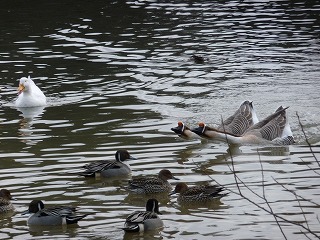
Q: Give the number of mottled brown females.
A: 3